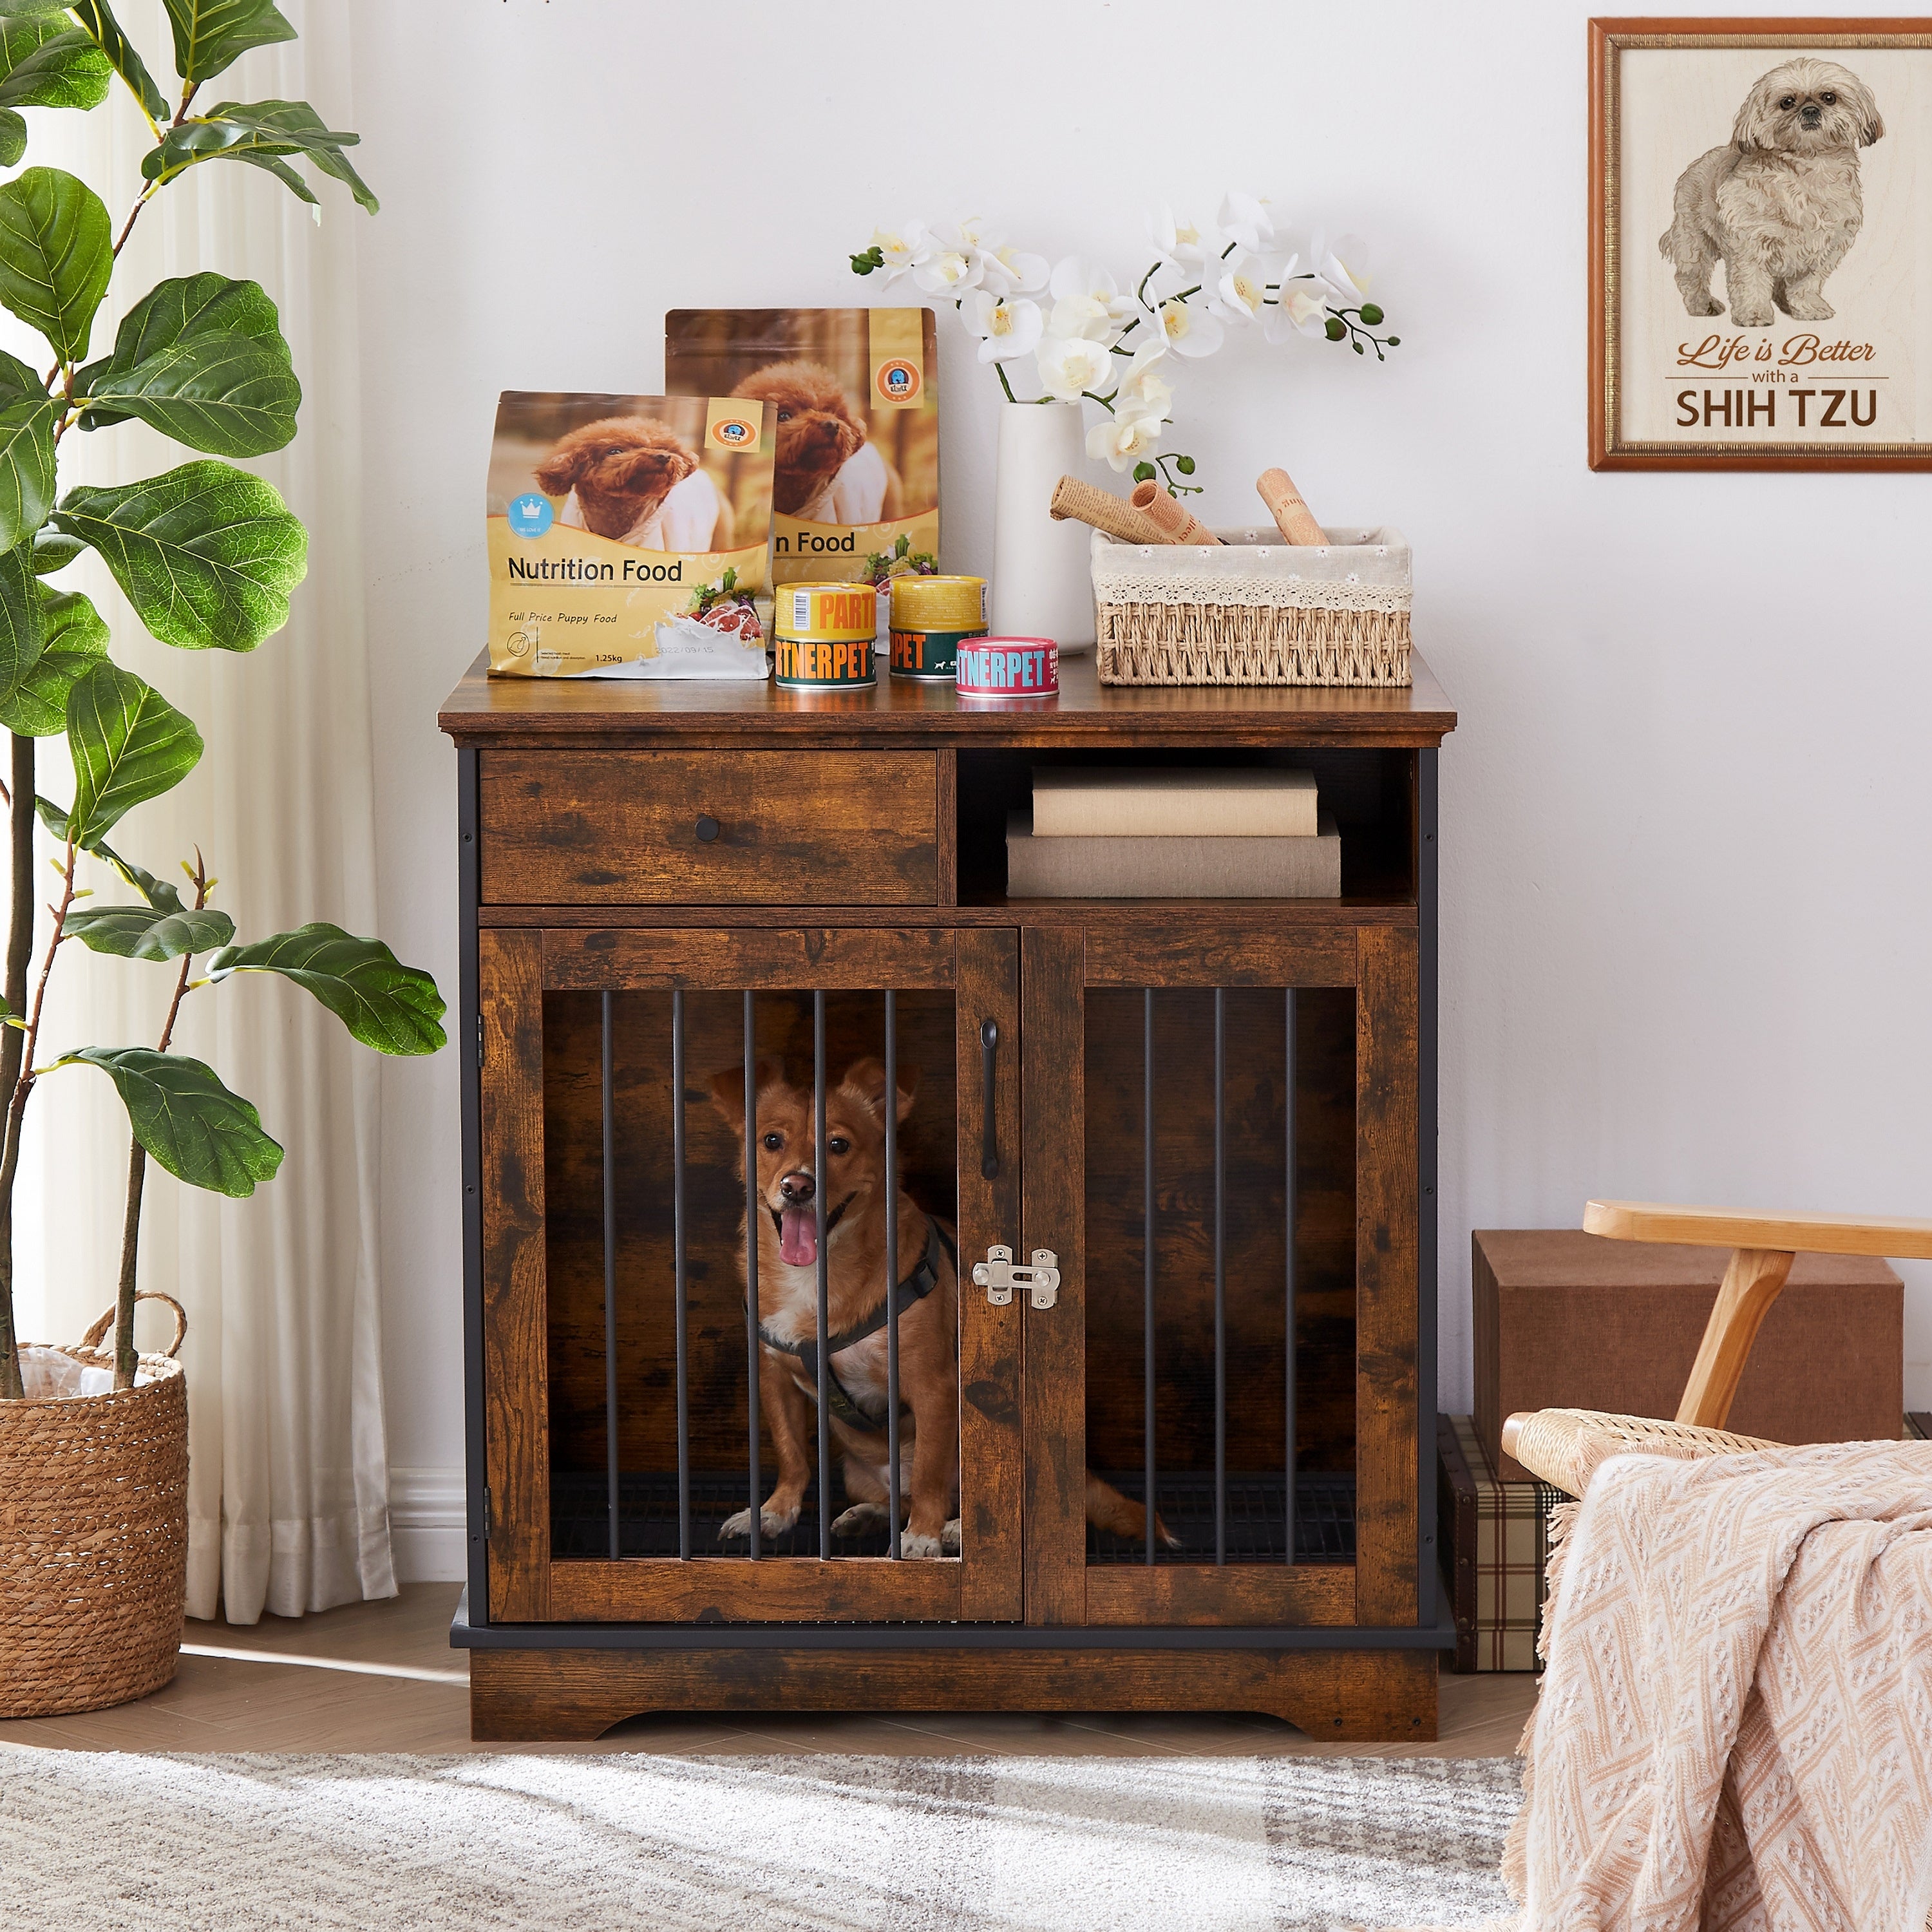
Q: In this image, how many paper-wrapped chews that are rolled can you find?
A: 3